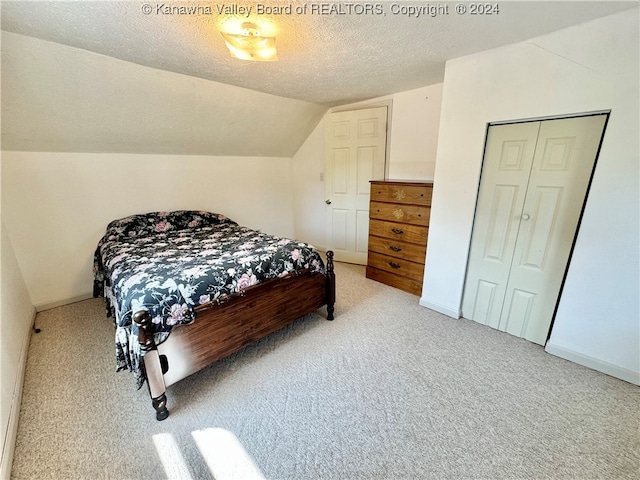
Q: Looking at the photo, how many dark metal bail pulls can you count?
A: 3